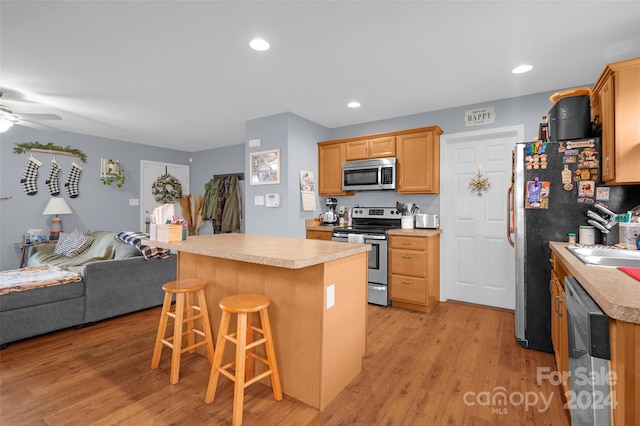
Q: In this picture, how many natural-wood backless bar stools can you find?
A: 2